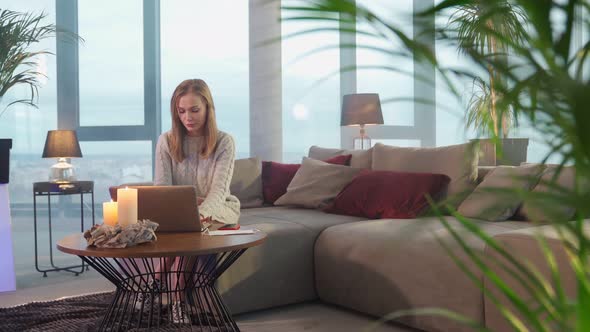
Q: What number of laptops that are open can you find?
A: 1